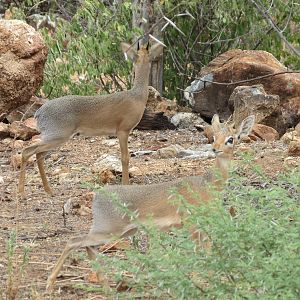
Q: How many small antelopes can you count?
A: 2